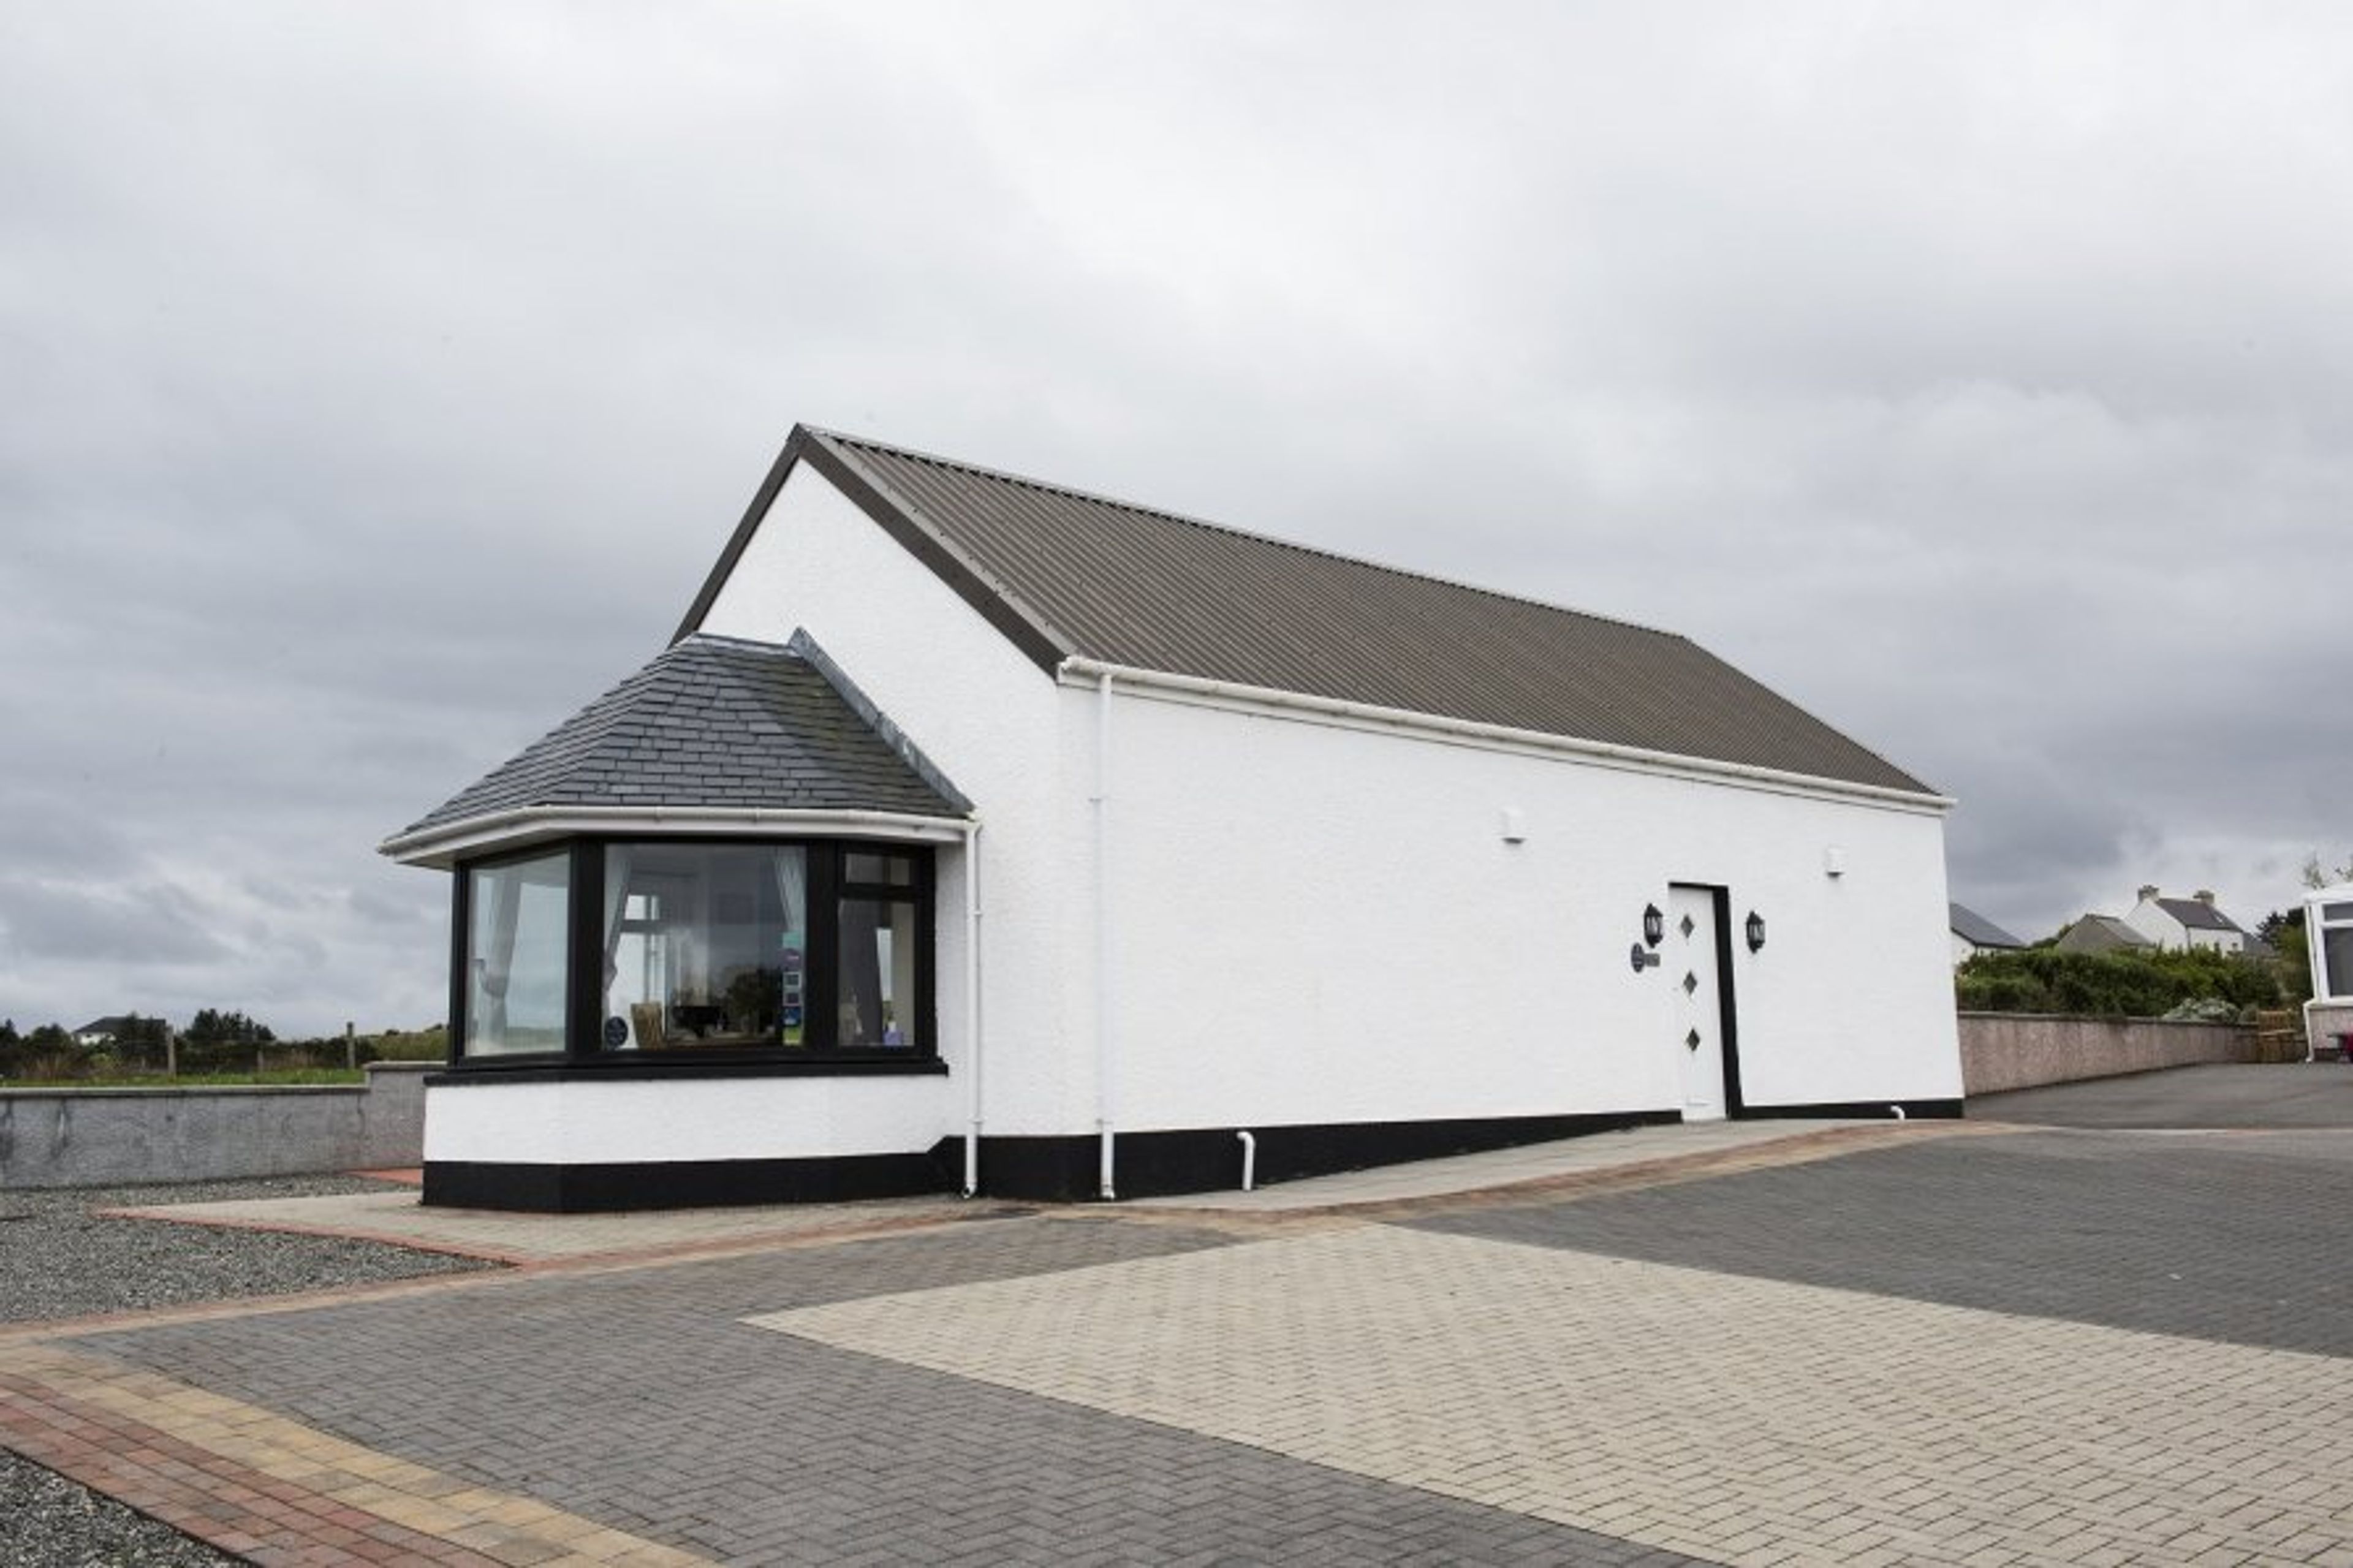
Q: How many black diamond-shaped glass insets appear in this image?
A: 3